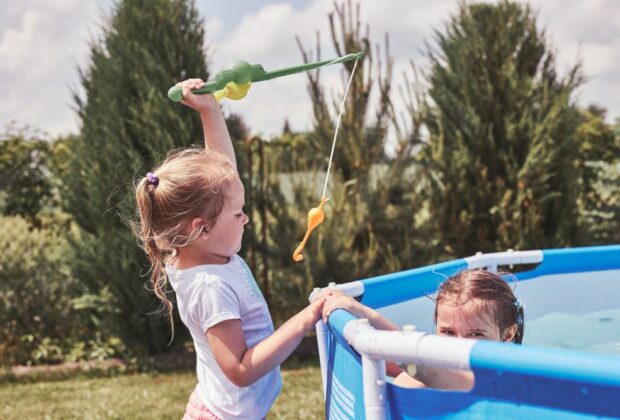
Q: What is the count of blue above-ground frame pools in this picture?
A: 1